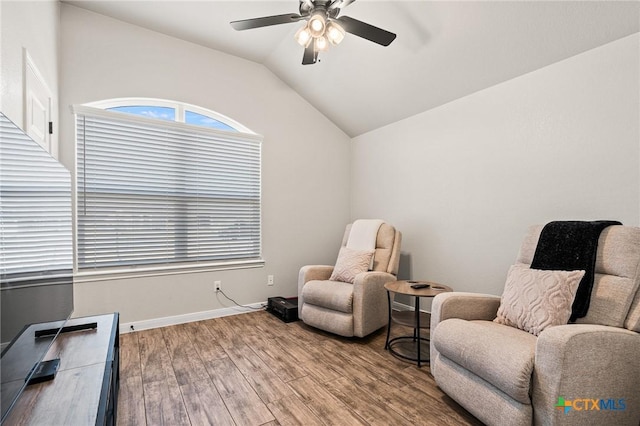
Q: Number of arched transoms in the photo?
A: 1